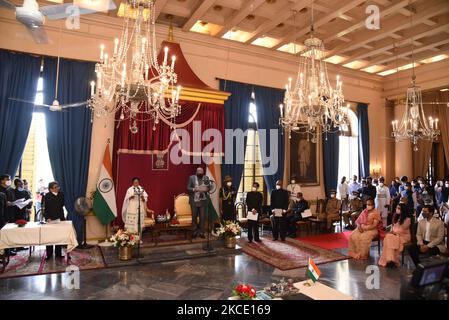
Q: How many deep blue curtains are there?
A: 6